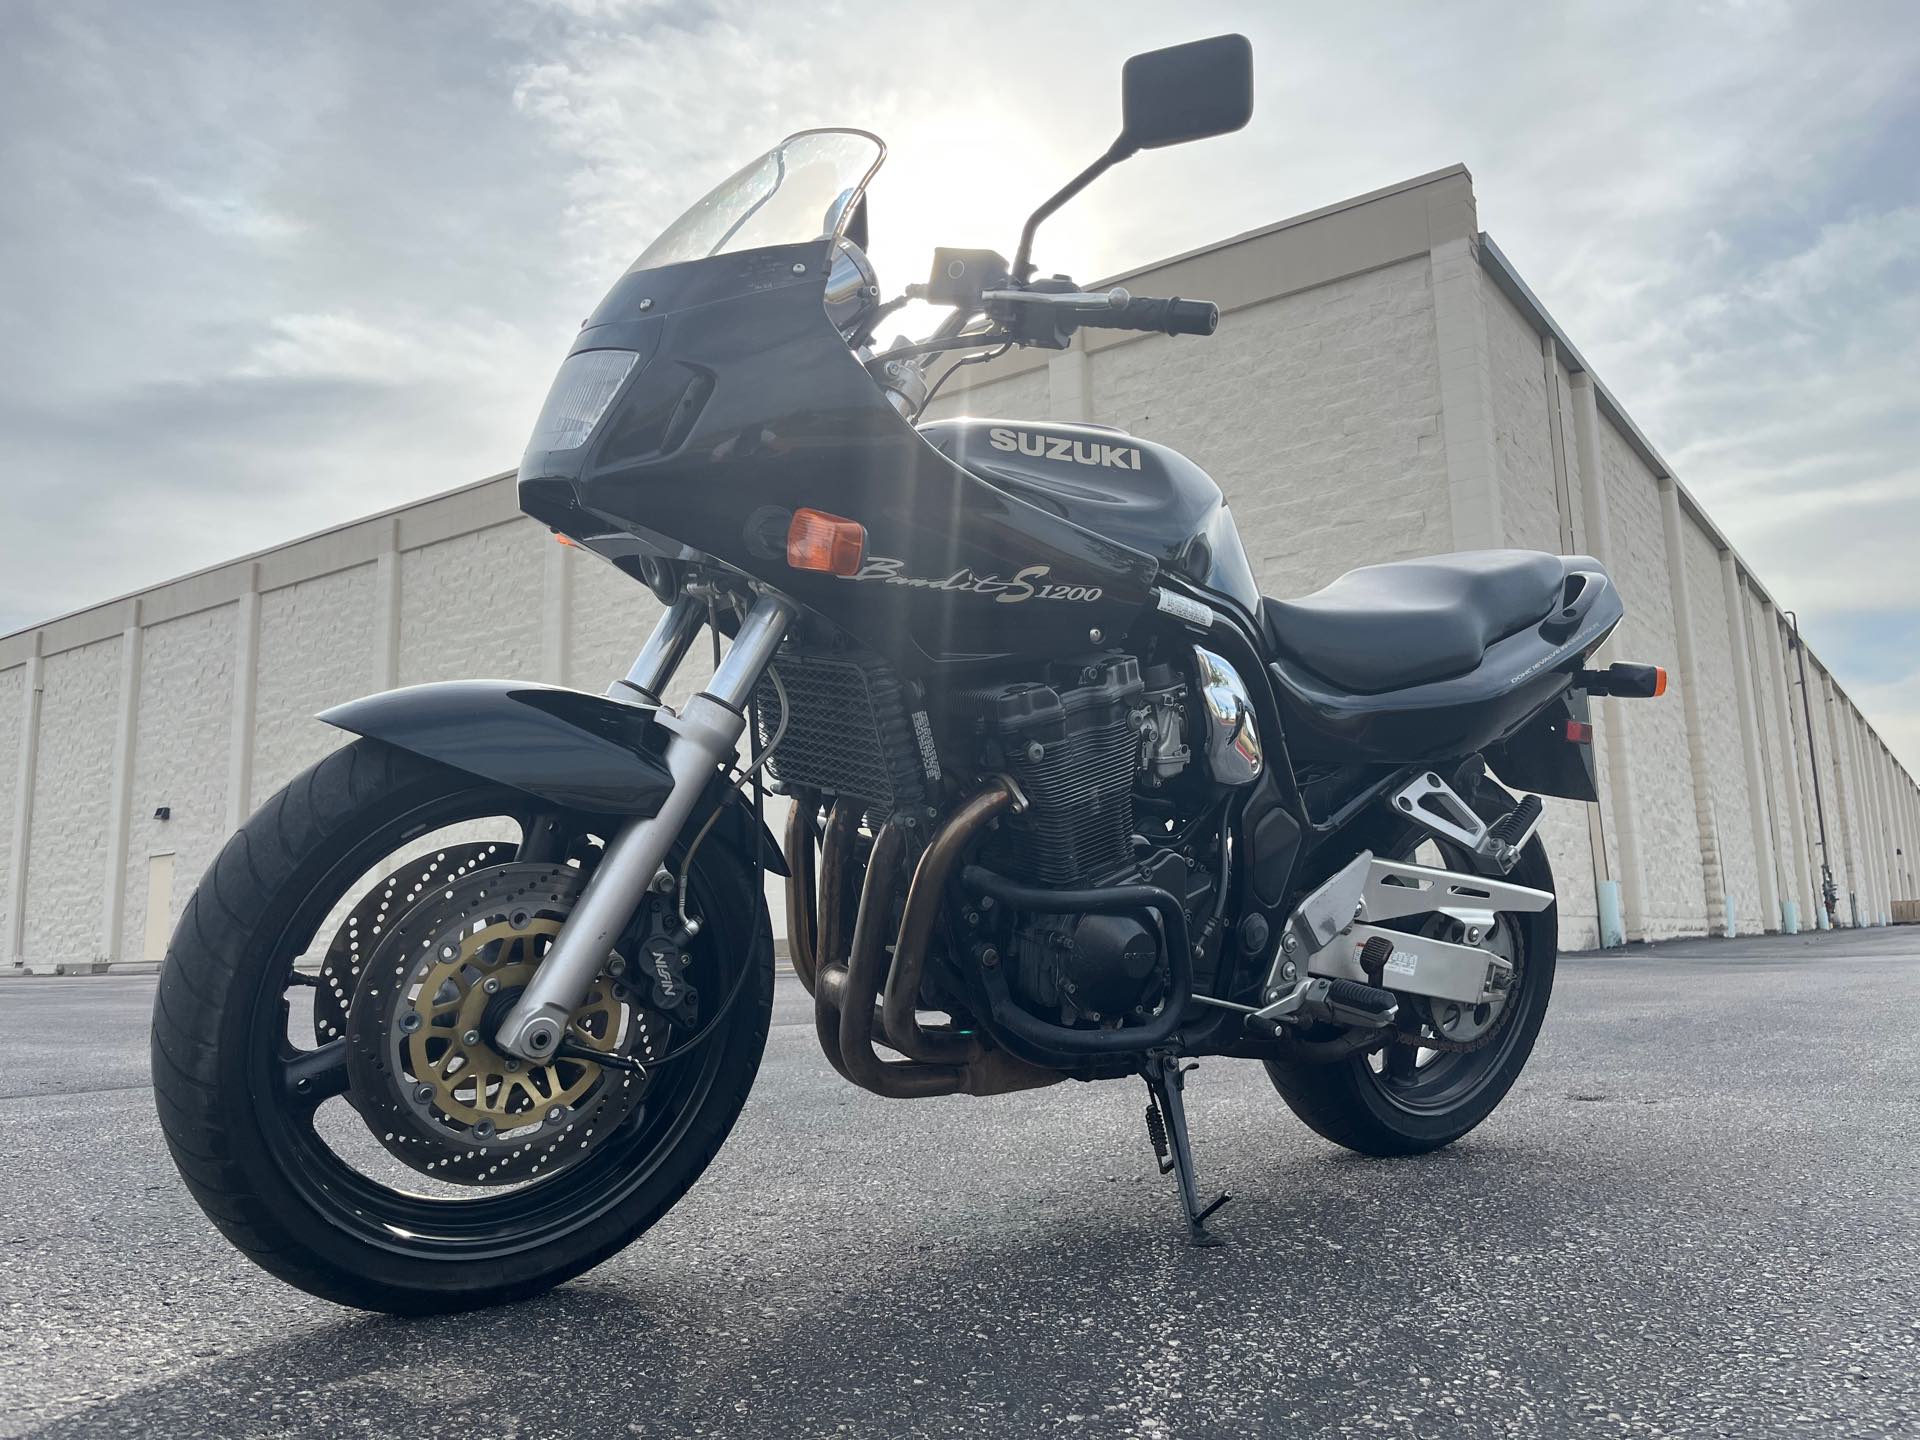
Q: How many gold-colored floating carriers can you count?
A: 1